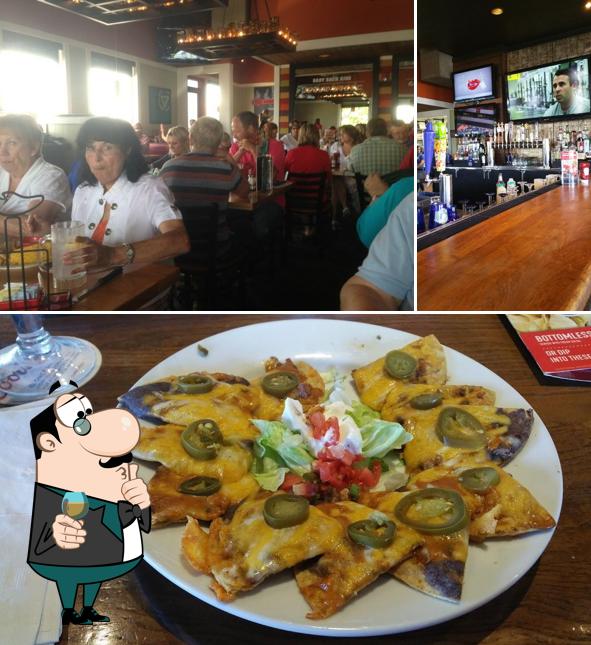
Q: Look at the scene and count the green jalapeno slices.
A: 11